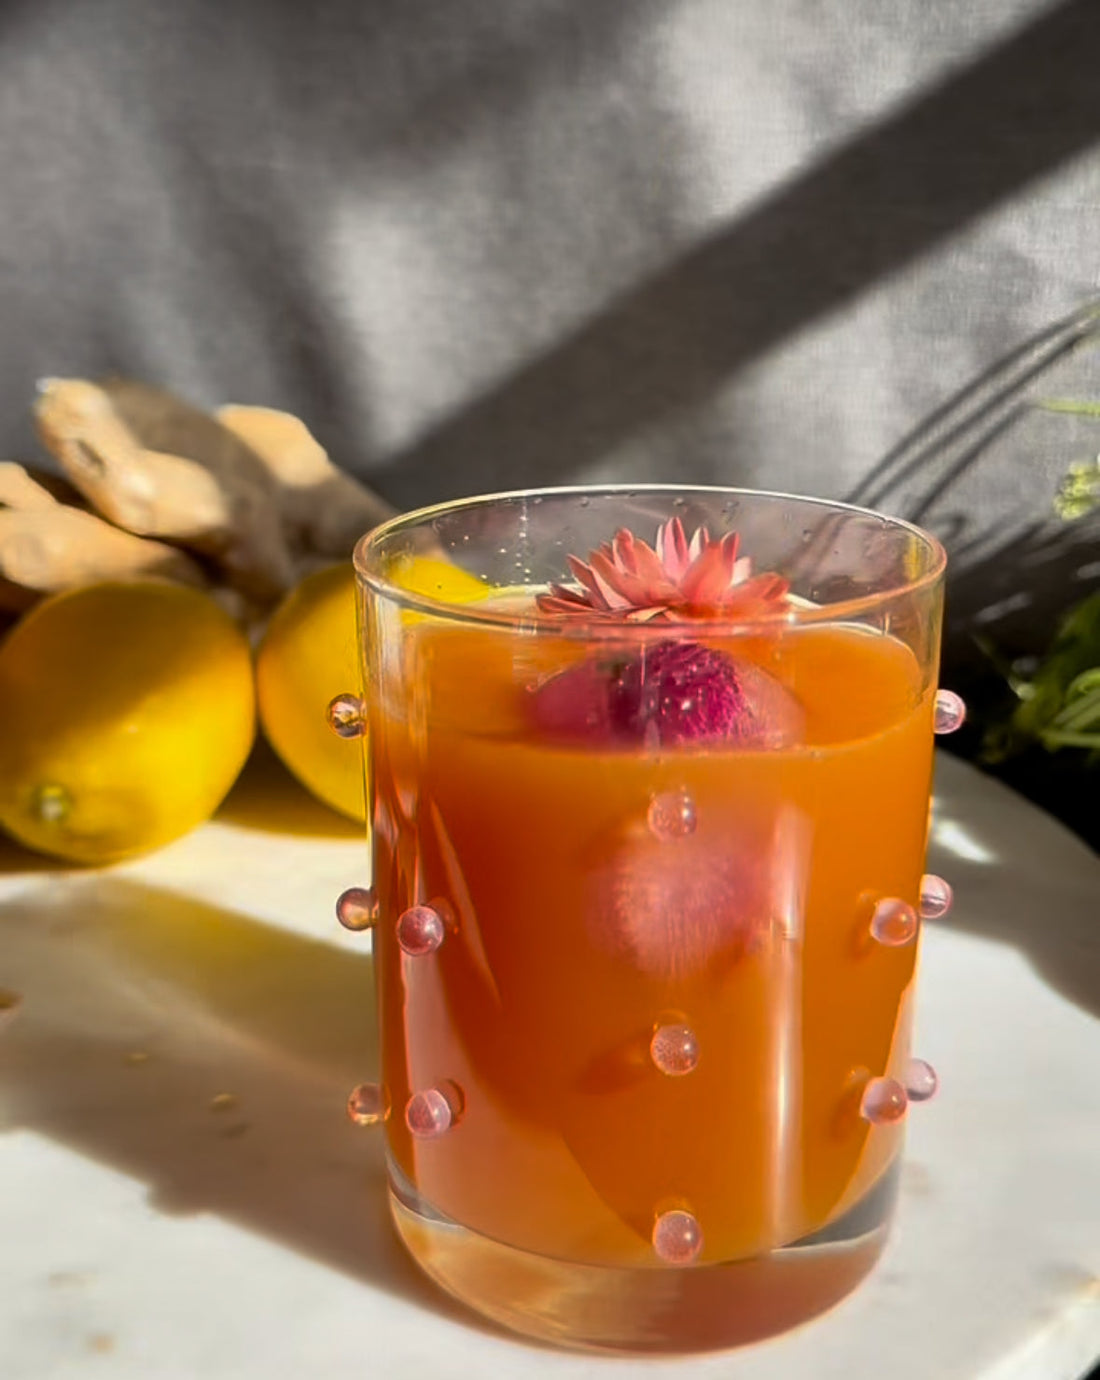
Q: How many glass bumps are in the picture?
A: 13